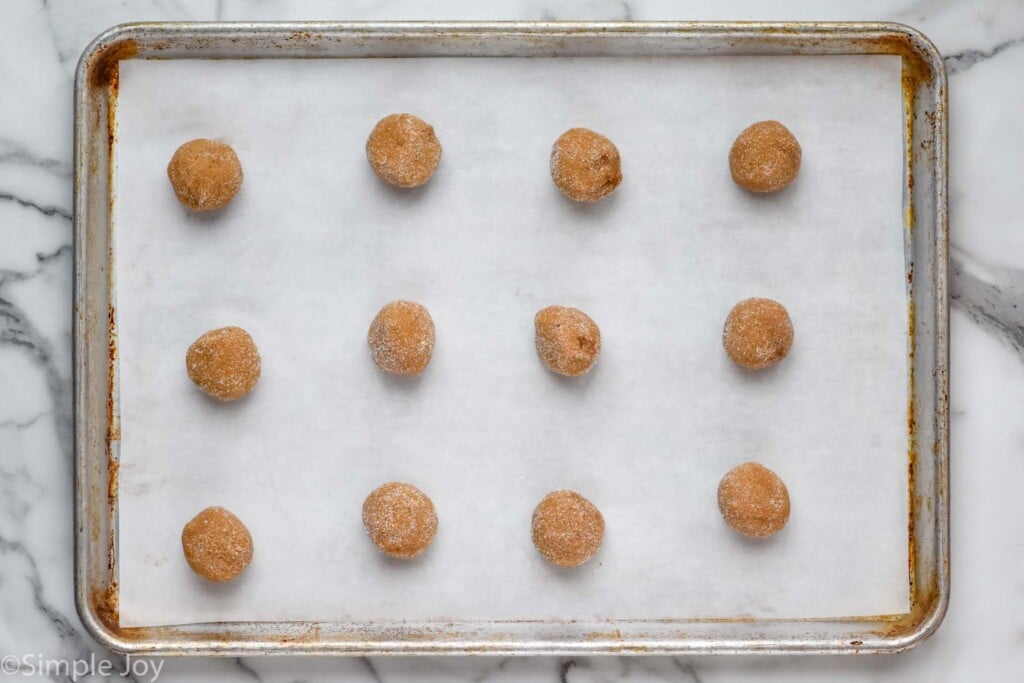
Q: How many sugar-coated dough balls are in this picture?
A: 12